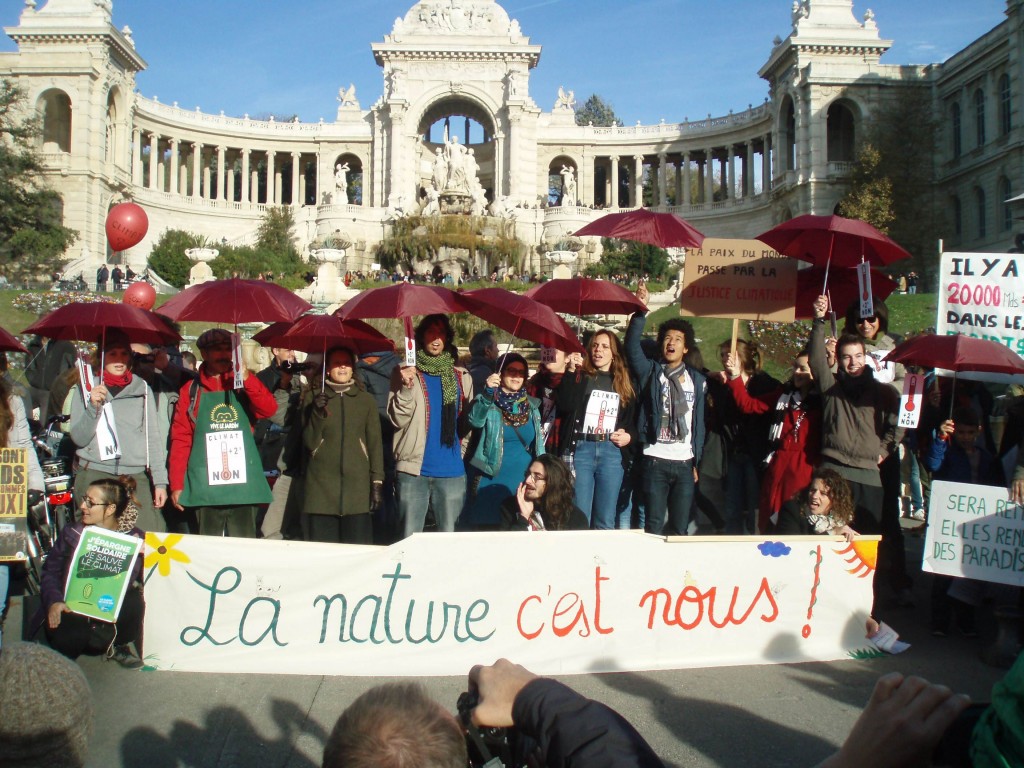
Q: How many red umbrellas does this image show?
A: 11